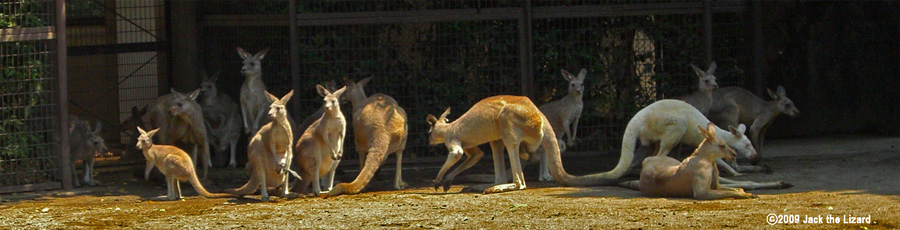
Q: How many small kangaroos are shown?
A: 1